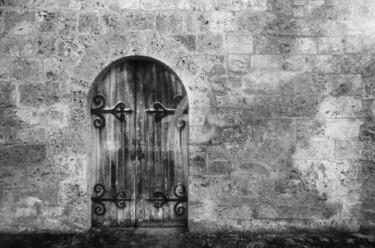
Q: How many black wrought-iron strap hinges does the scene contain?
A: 4